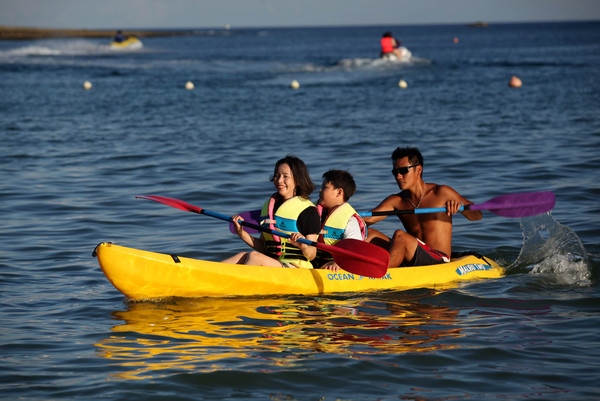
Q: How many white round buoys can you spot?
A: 4